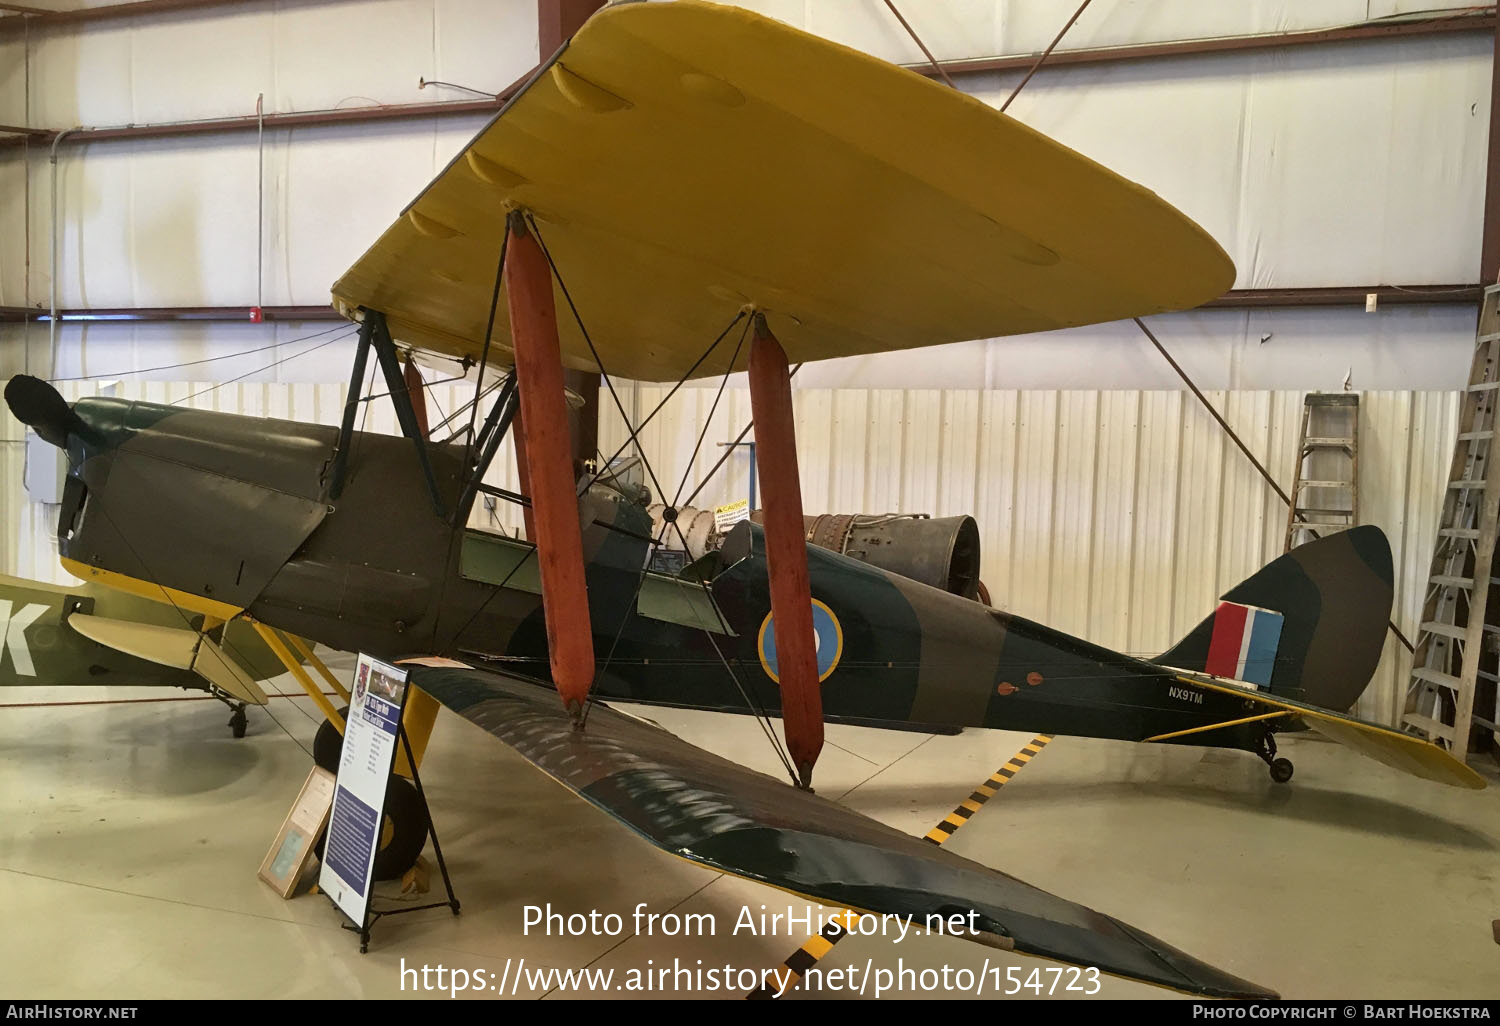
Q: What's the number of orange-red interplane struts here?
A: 4